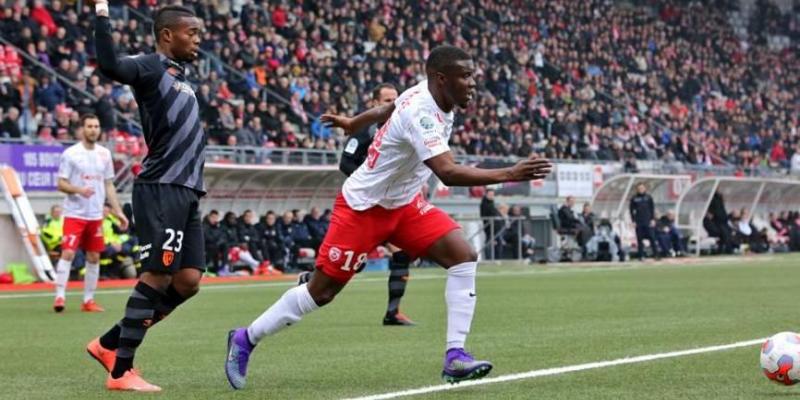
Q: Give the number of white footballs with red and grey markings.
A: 1